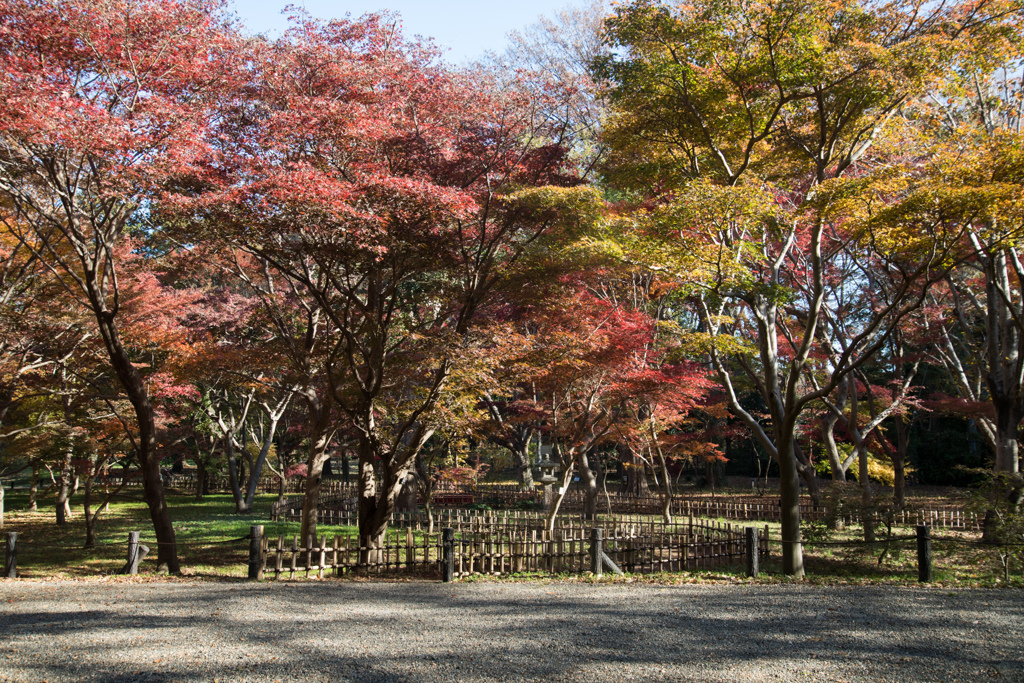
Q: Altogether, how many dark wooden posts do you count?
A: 7